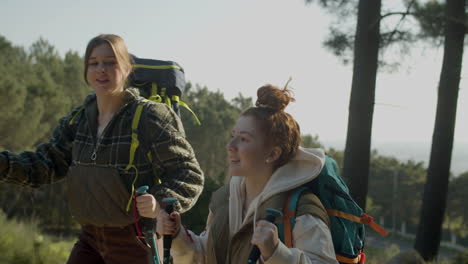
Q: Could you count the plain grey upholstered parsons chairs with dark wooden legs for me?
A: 0